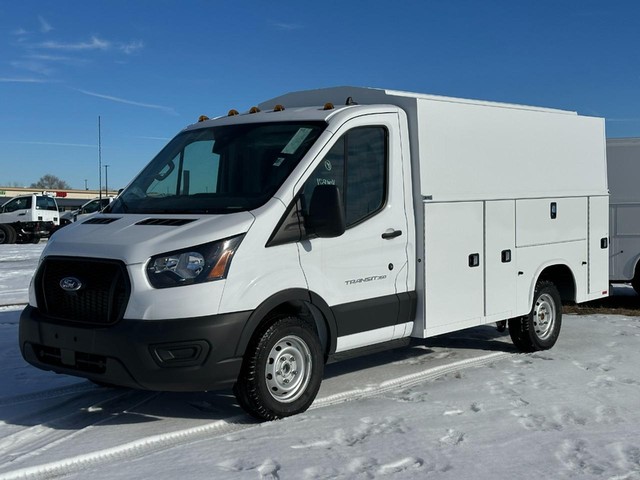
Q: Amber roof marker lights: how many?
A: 5